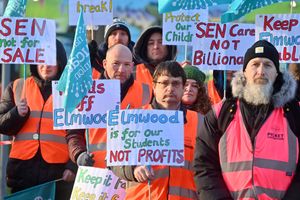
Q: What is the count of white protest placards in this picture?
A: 8